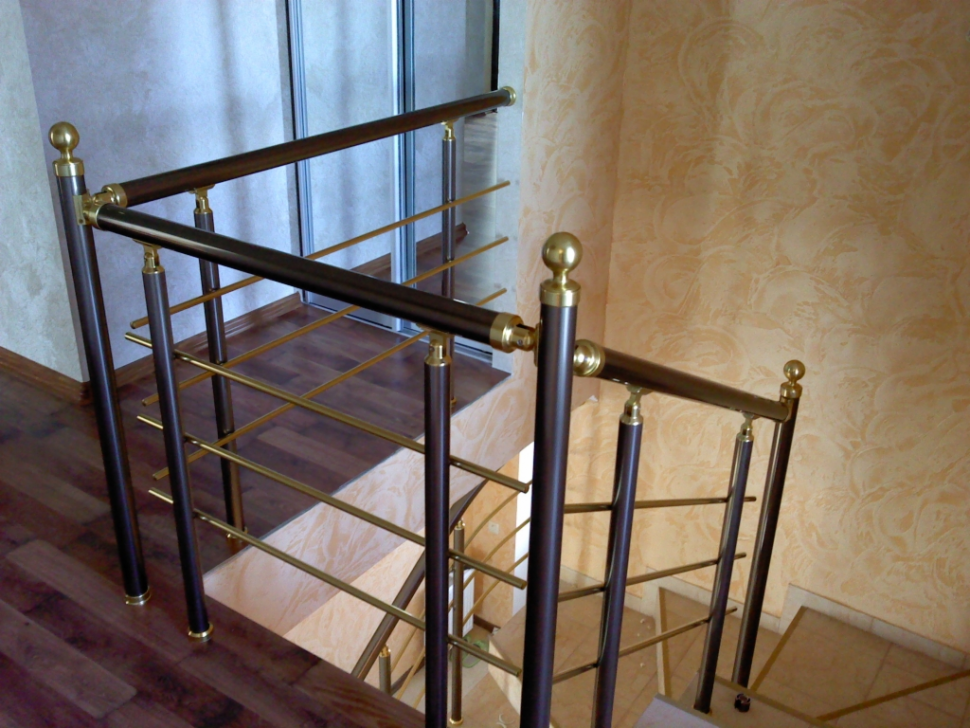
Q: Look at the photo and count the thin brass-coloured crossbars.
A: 12